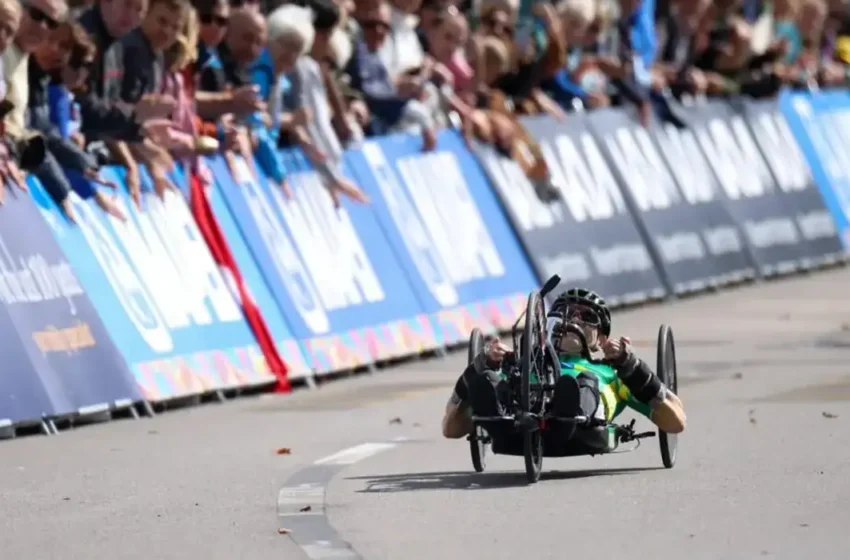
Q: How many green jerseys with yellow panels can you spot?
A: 1